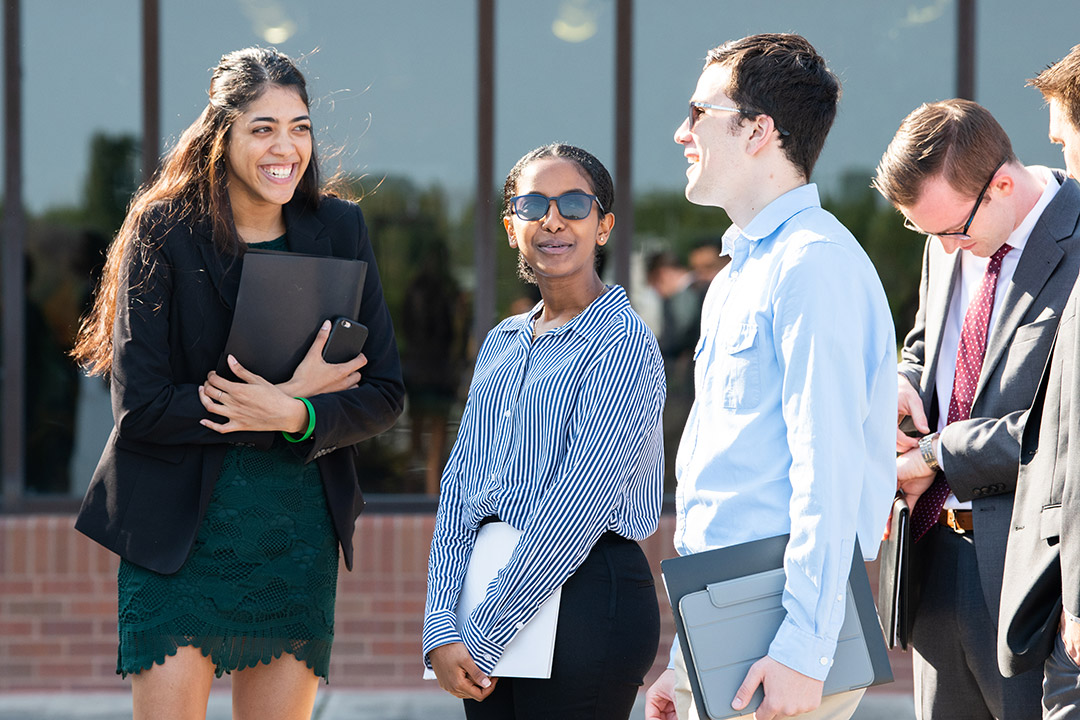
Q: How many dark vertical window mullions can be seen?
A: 5